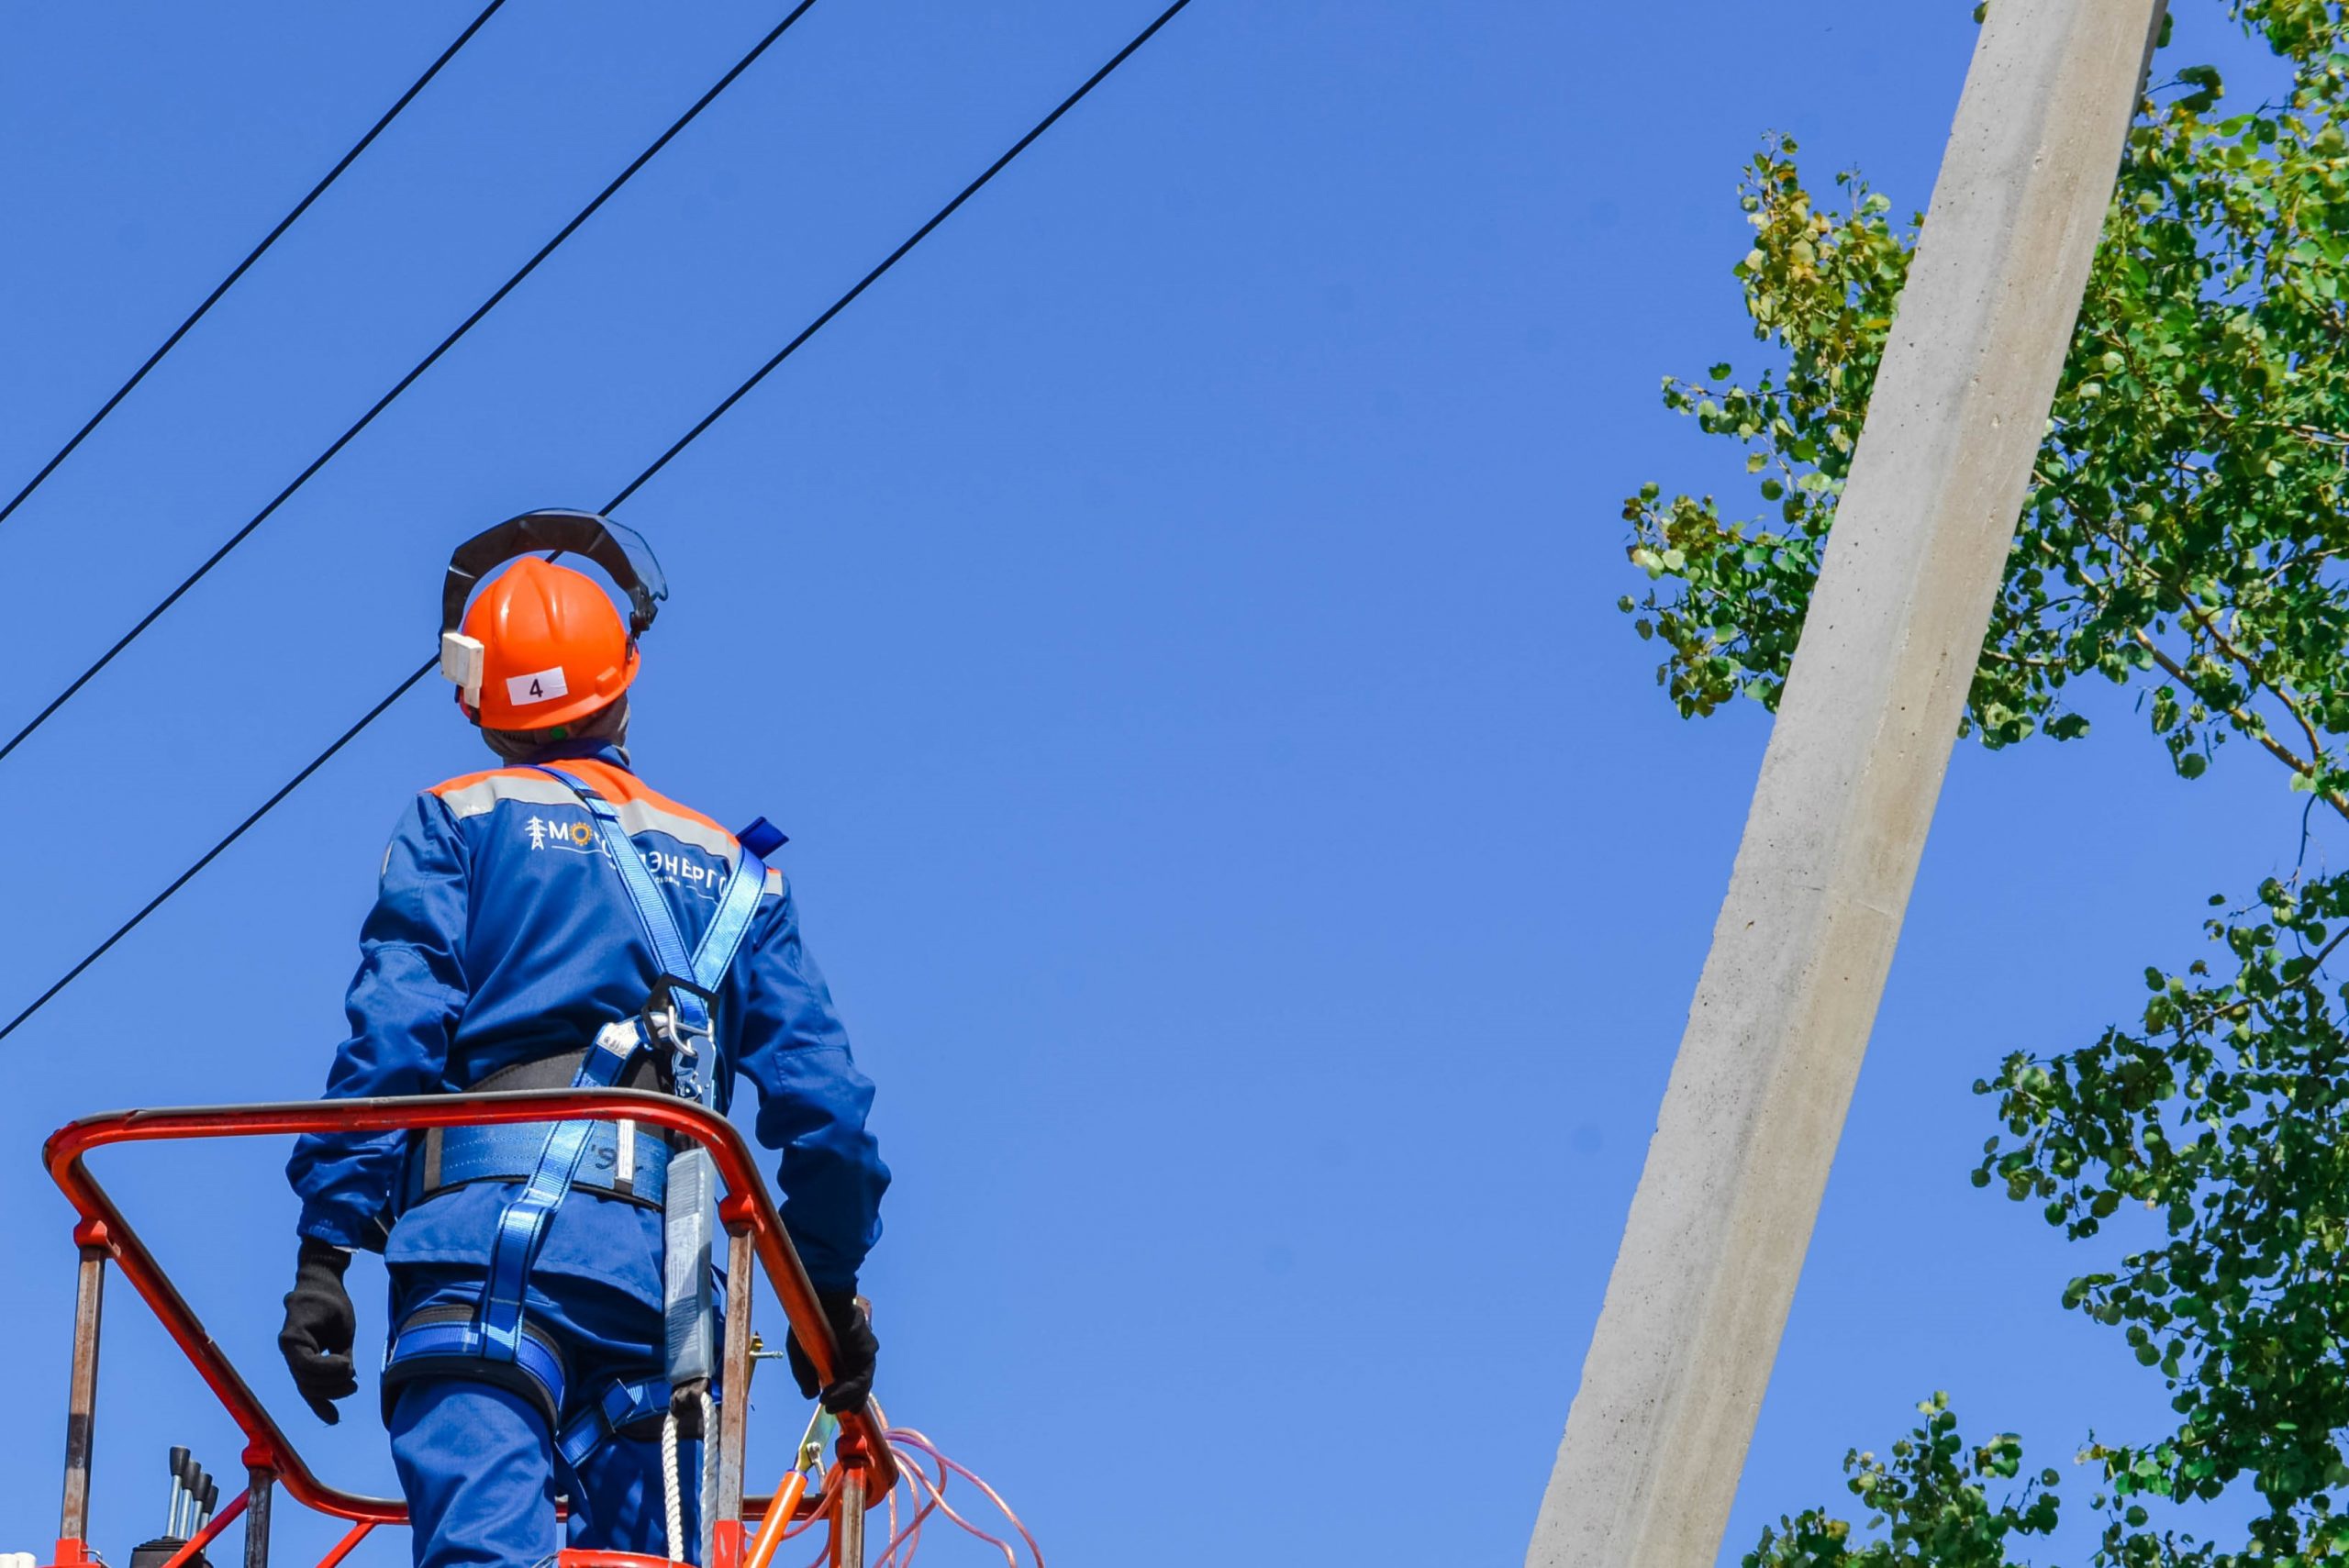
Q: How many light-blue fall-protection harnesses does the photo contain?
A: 1